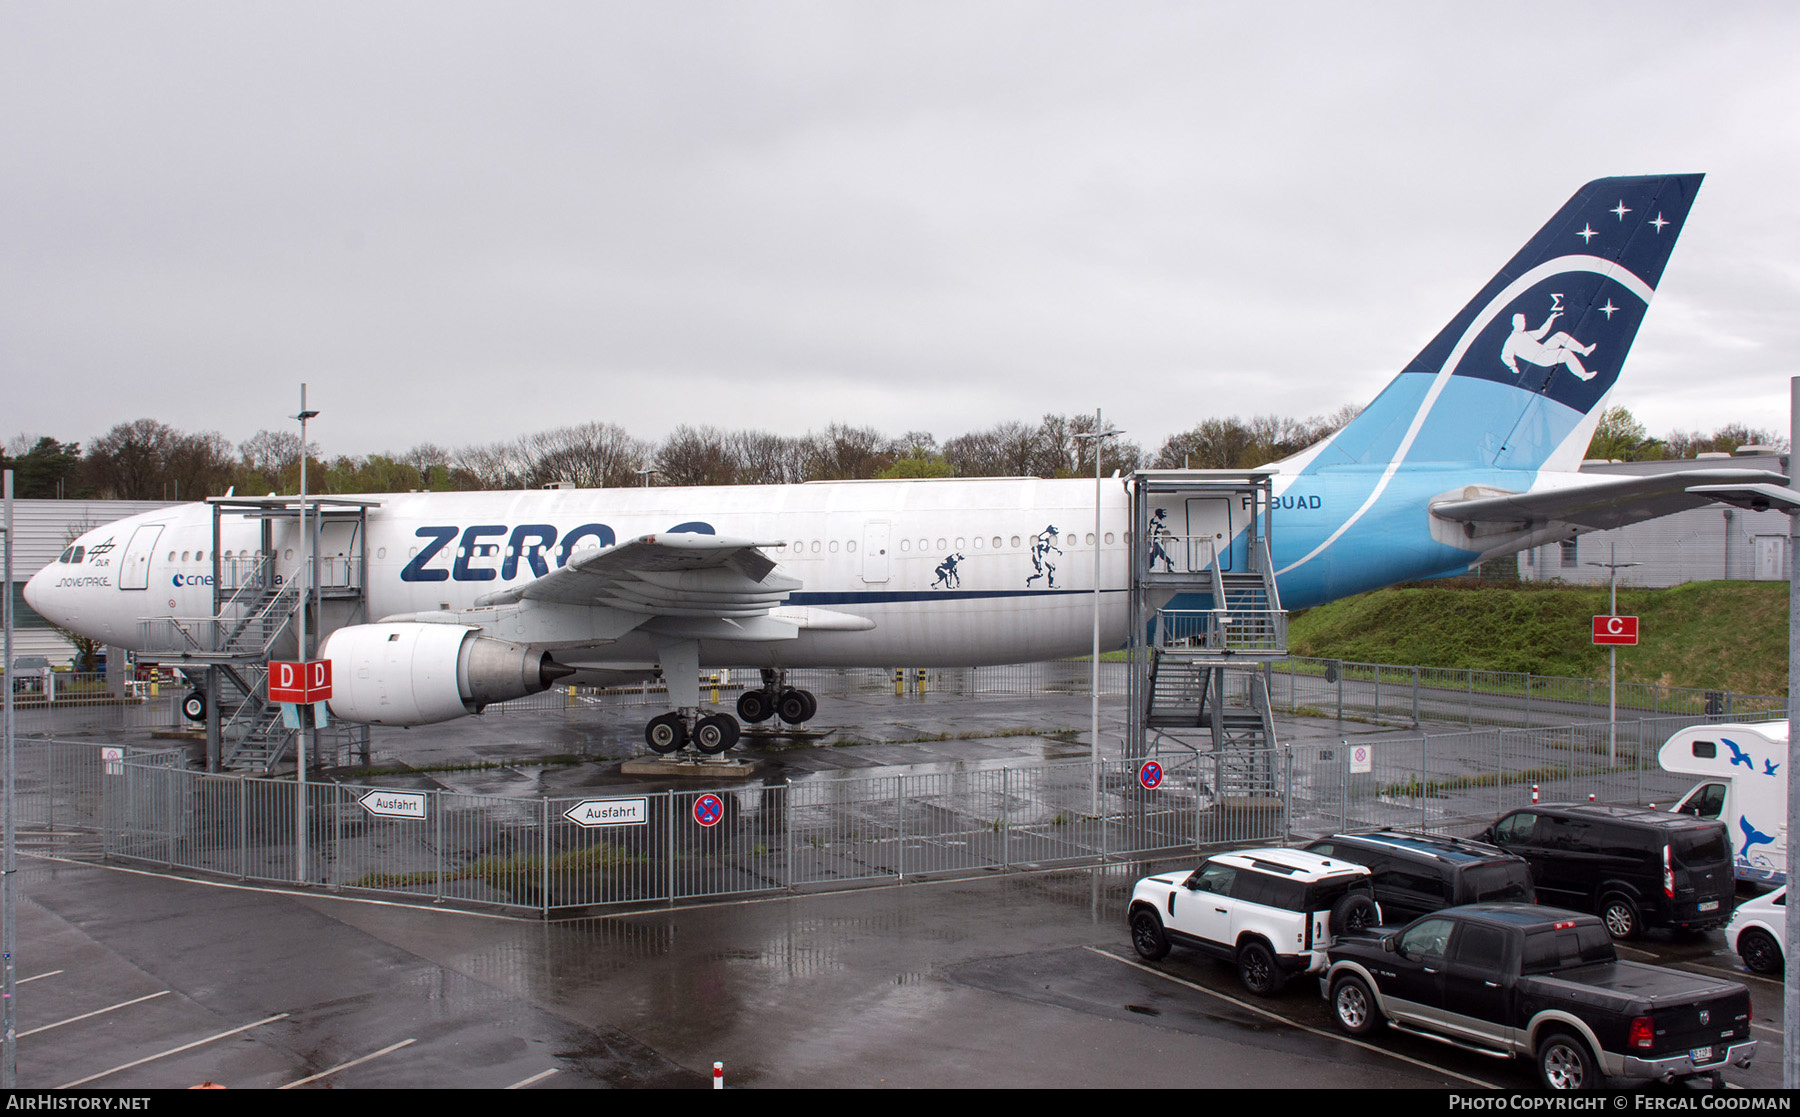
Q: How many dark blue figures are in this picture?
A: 3